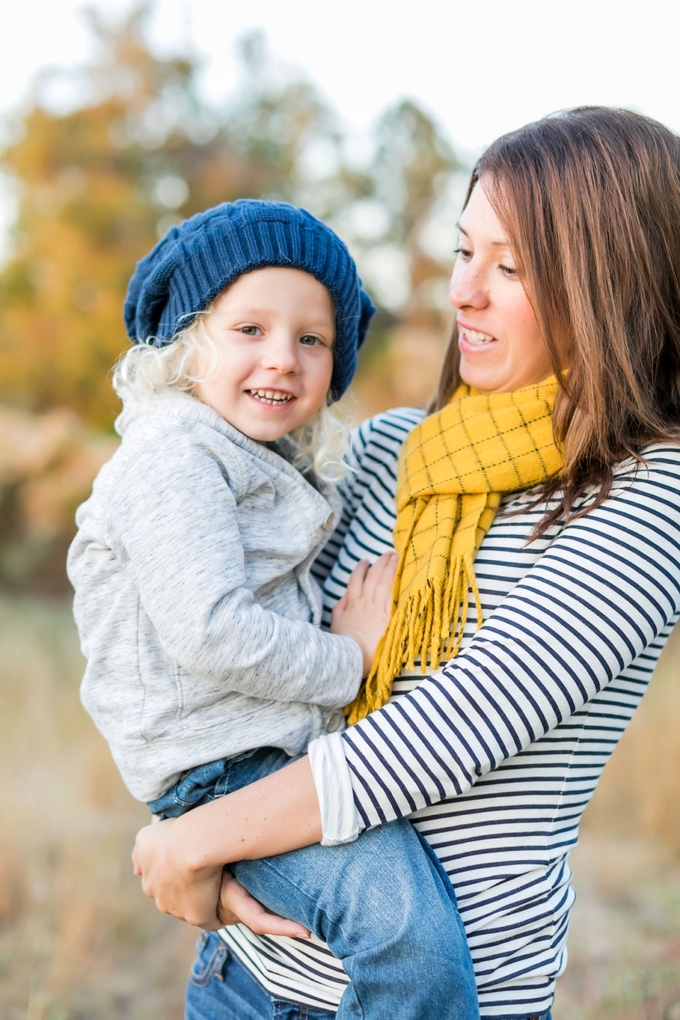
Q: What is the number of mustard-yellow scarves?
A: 1